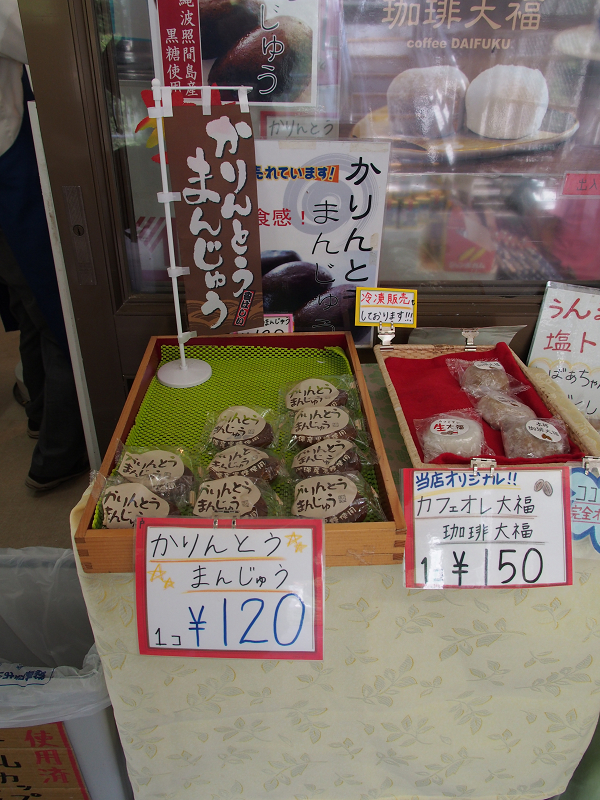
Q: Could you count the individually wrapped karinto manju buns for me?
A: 9